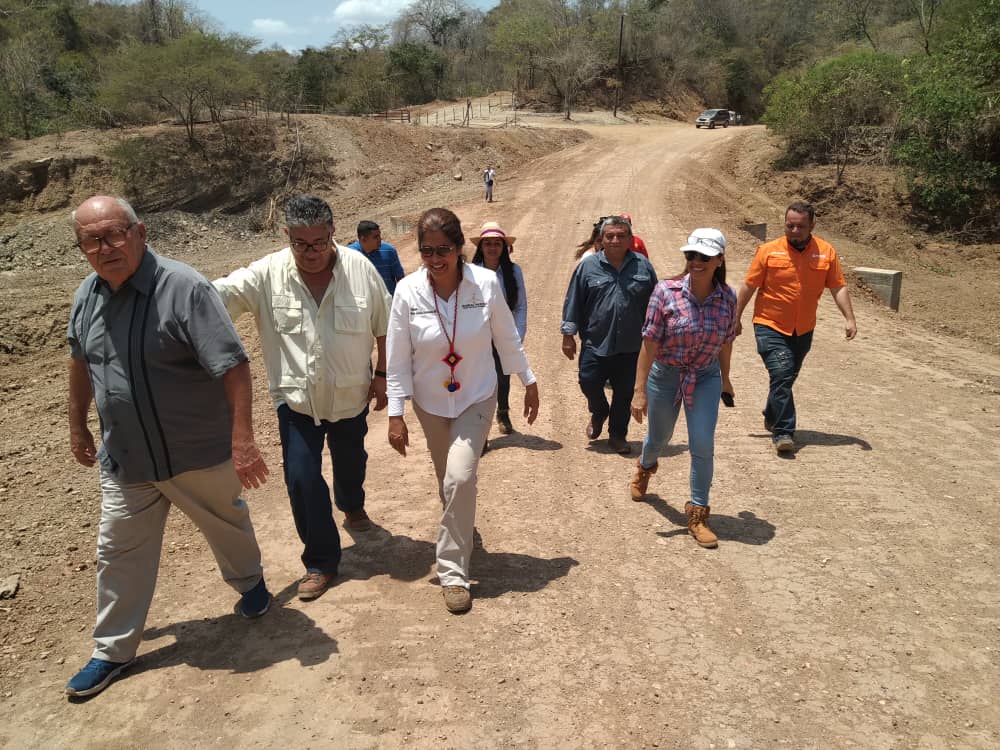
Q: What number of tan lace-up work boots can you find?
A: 2